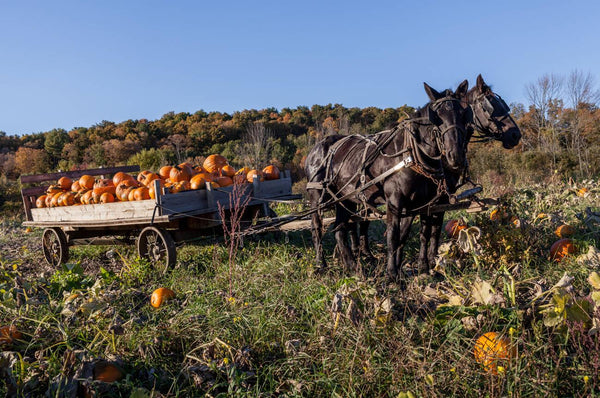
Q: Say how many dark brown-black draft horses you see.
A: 2